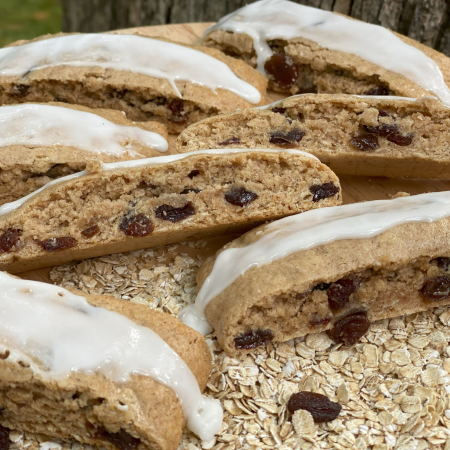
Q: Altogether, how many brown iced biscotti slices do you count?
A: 7